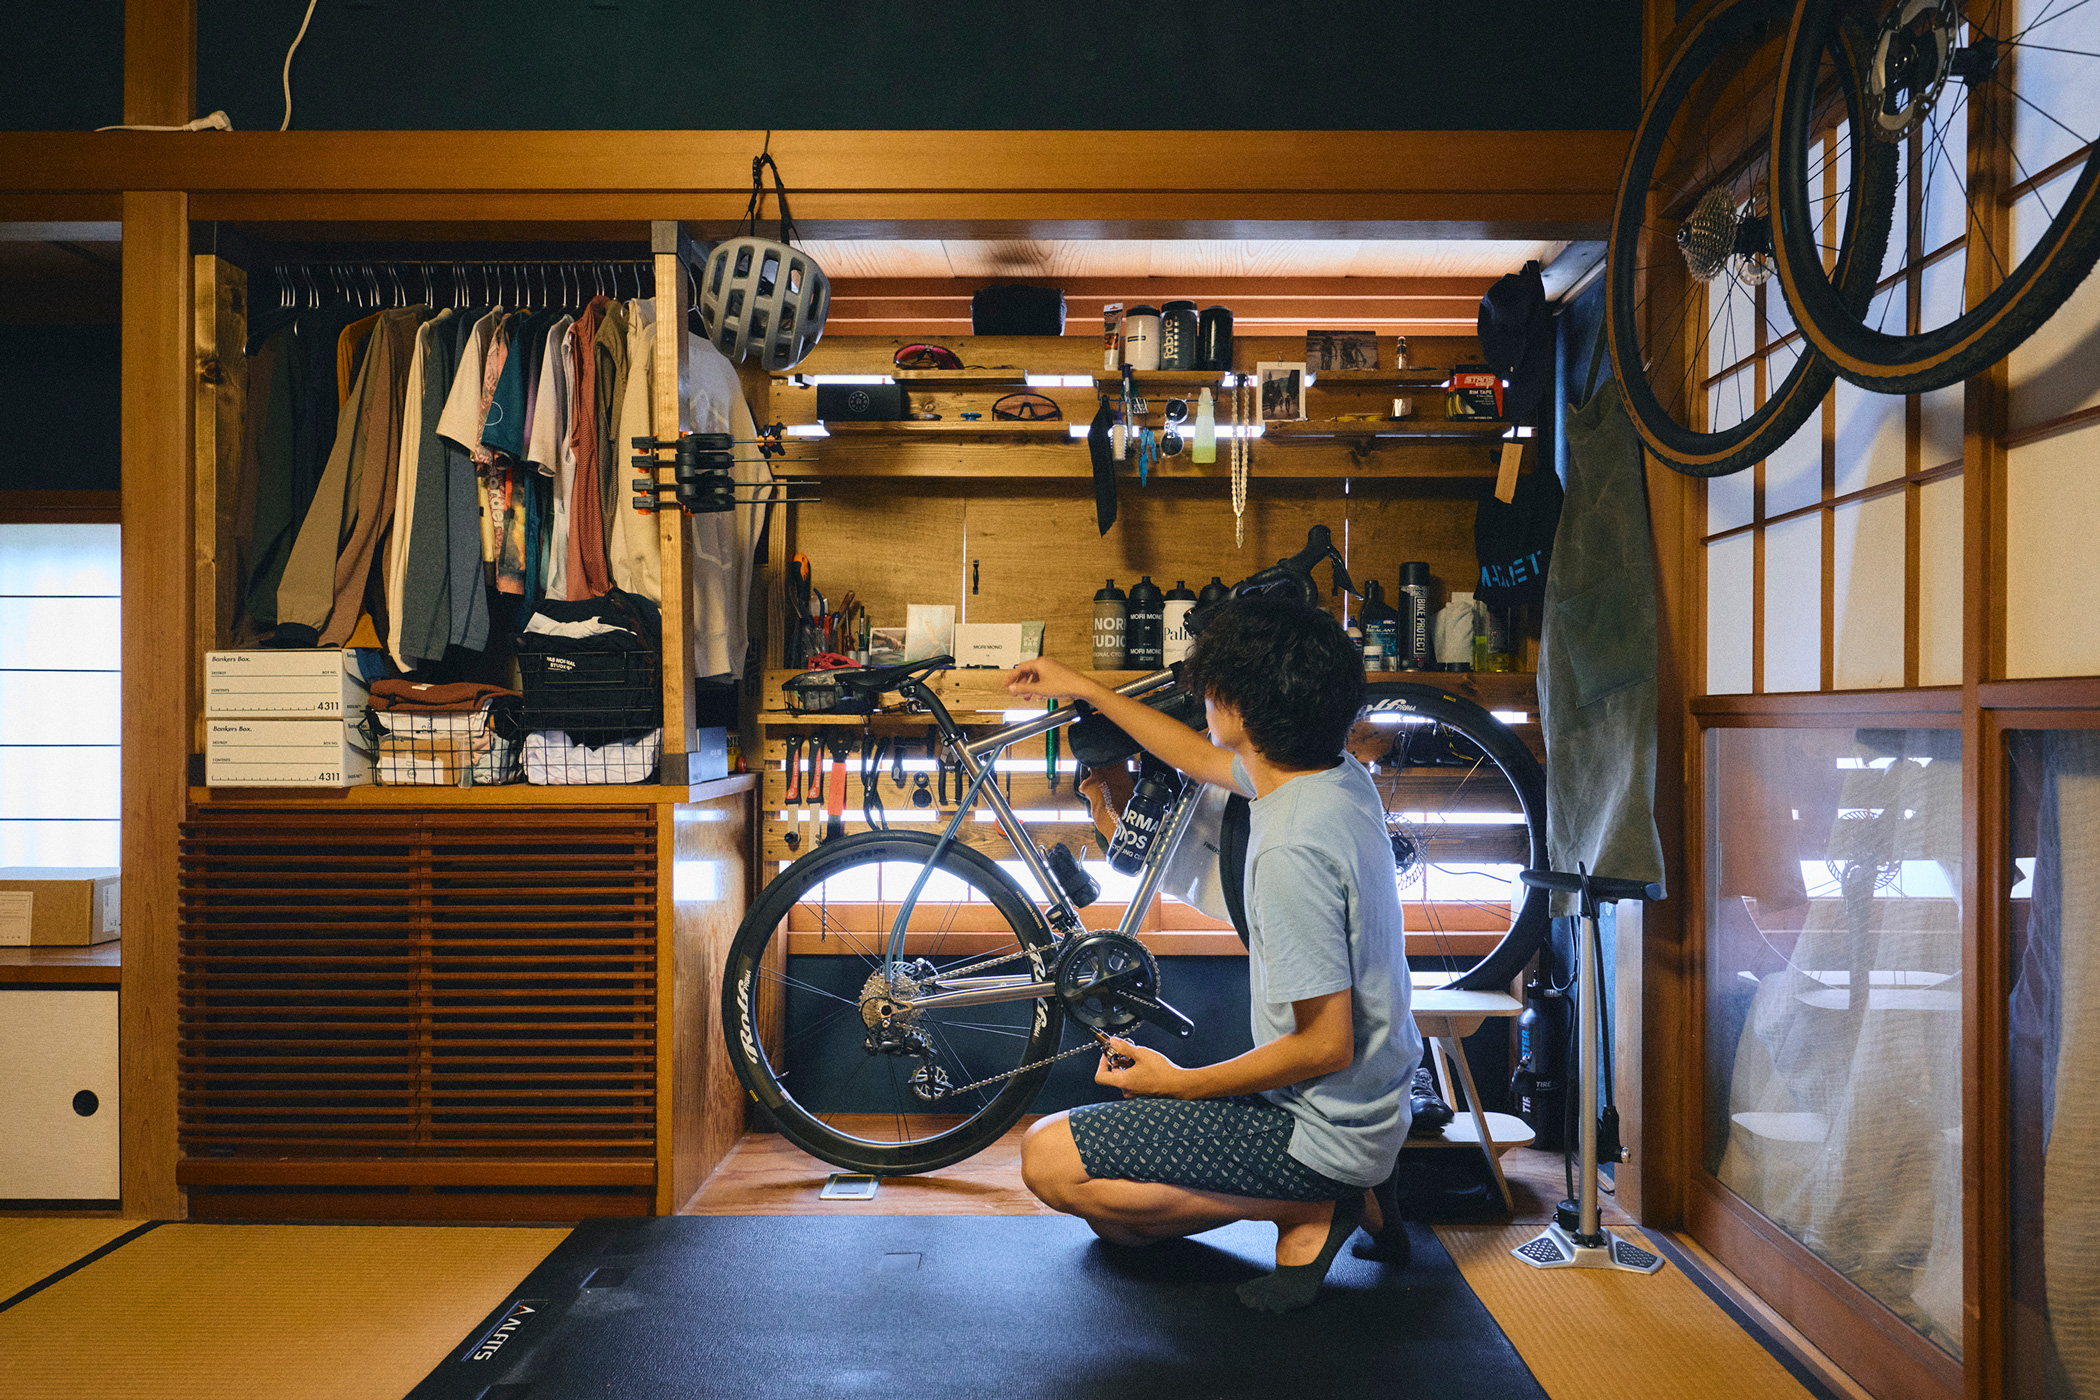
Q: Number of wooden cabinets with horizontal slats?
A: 1